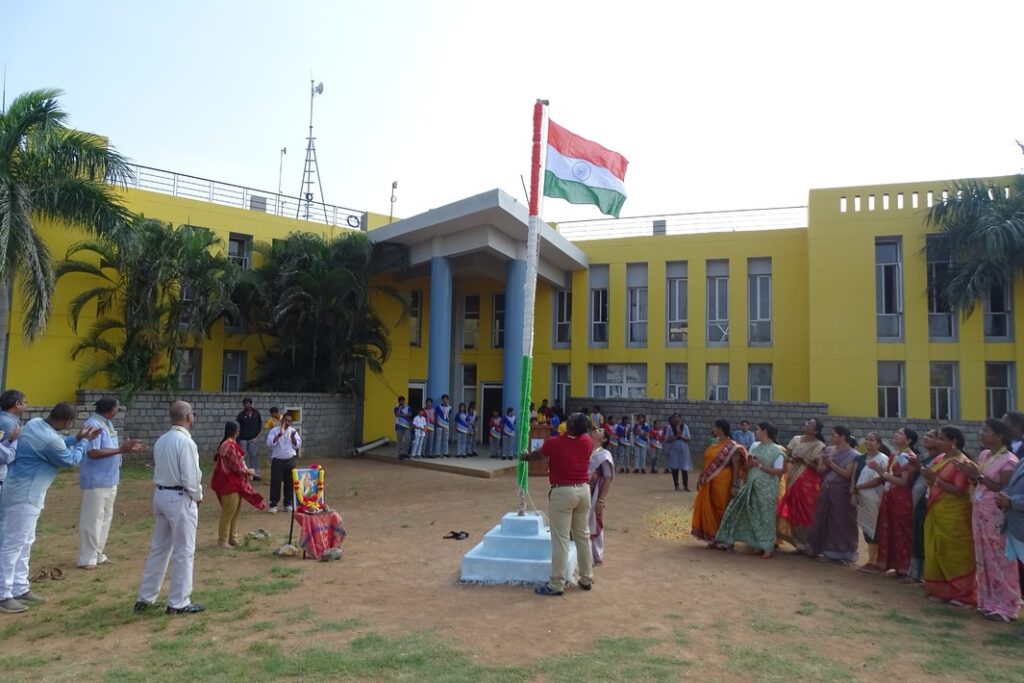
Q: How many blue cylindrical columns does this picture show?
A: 2